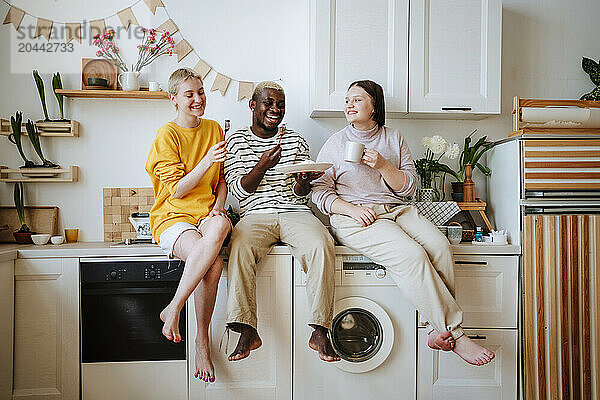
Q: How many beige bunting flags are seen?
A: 11